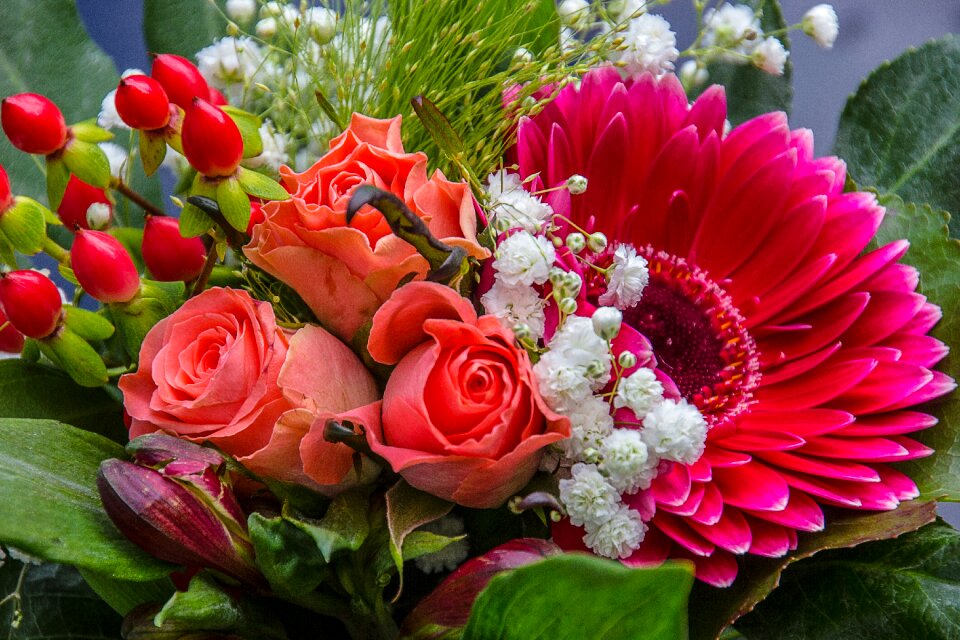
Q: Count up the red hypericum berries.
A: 12